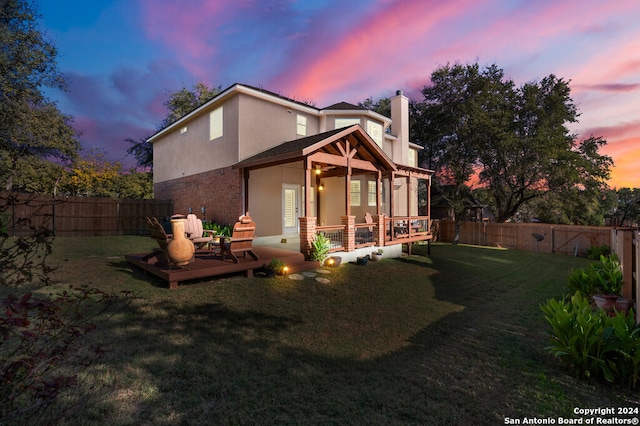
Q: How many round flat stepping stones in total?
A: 4